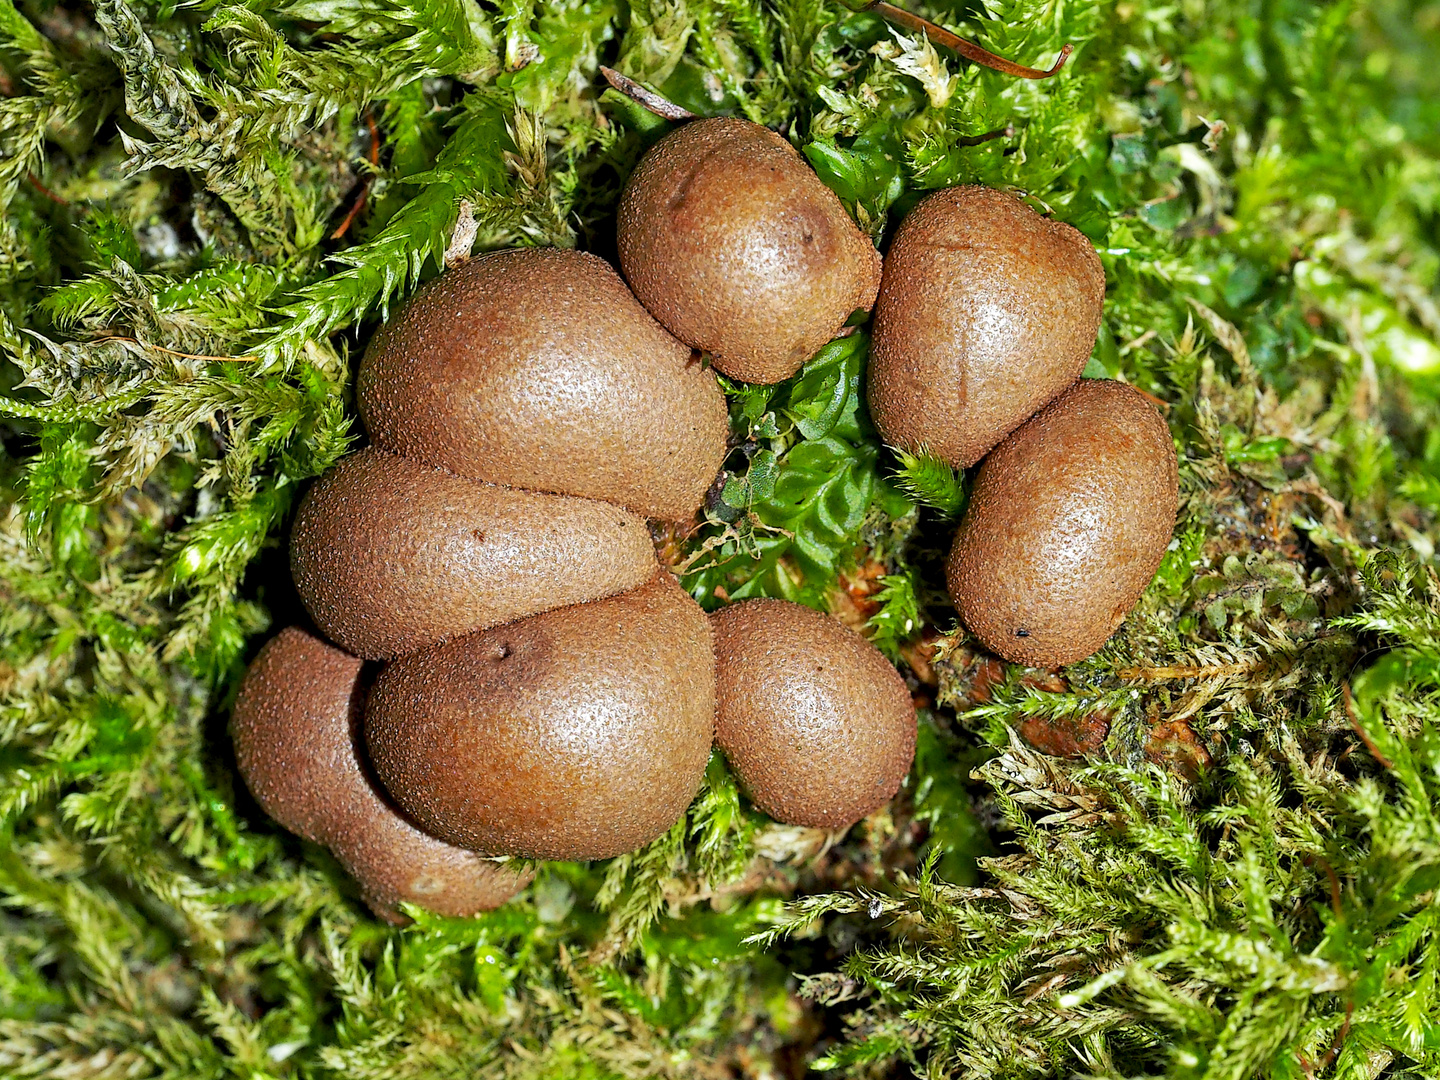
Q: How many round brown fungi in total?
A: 8